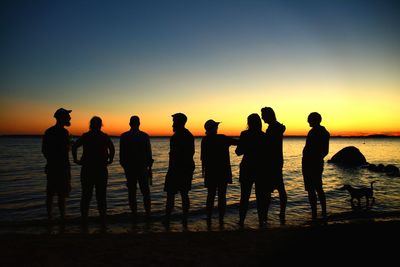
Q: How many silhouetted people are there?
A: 8